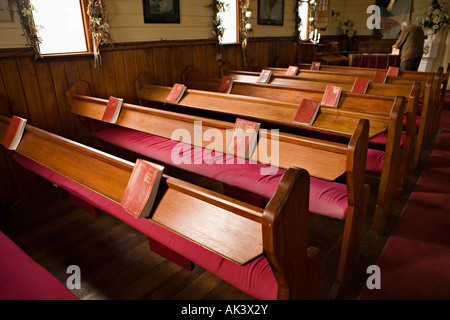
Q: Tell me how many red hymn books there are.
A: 14